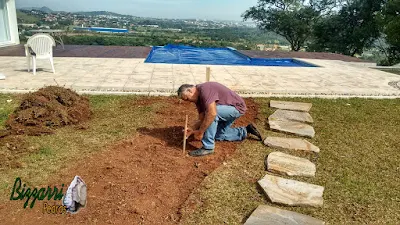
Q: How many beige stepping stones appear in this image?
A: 7